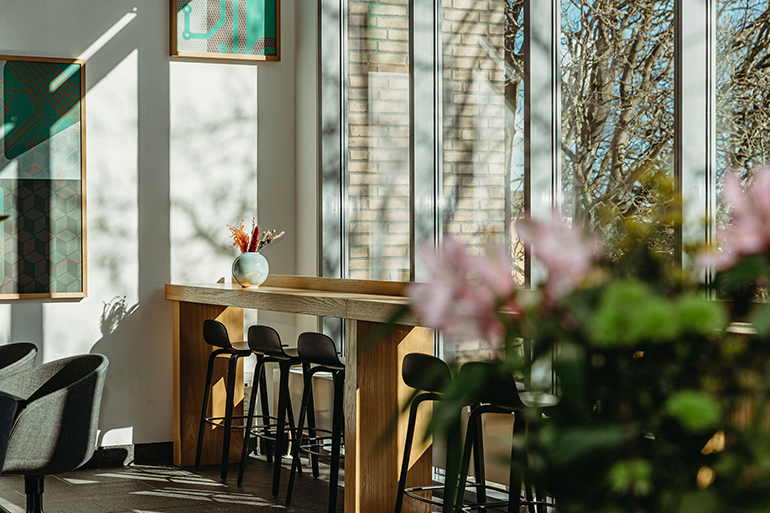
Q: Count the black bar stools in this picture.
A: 5